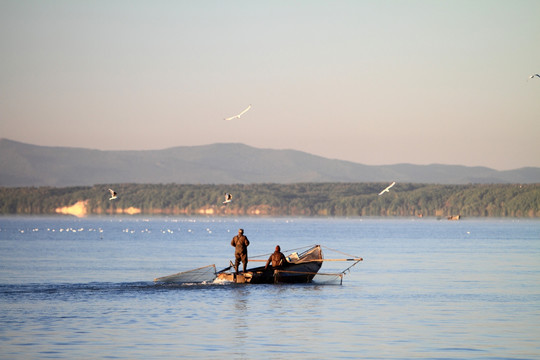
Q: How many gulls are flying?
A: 5